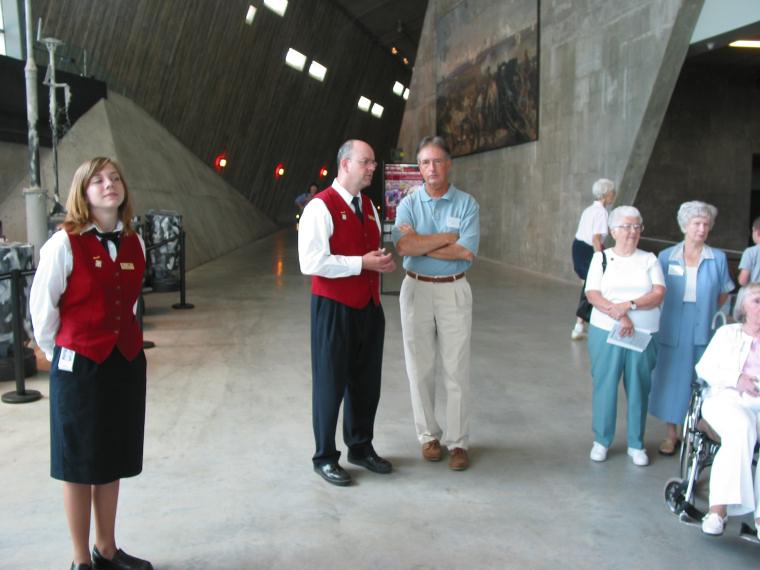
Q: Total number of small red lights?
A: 3